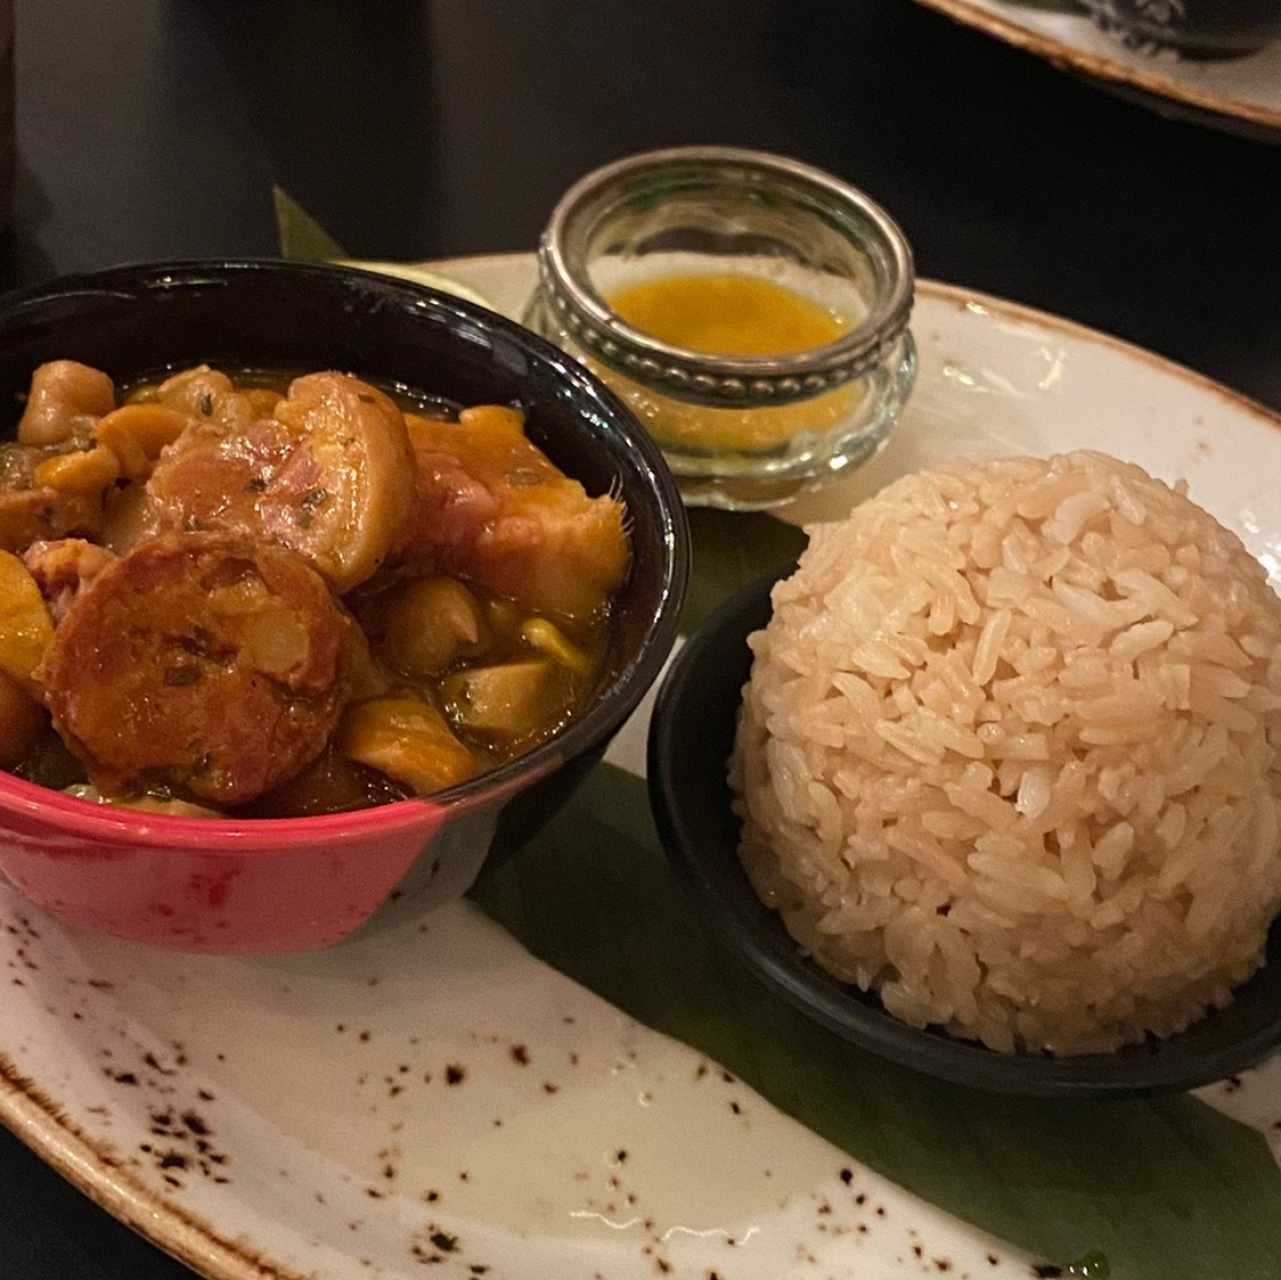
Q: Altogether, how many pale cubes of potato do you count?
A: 1